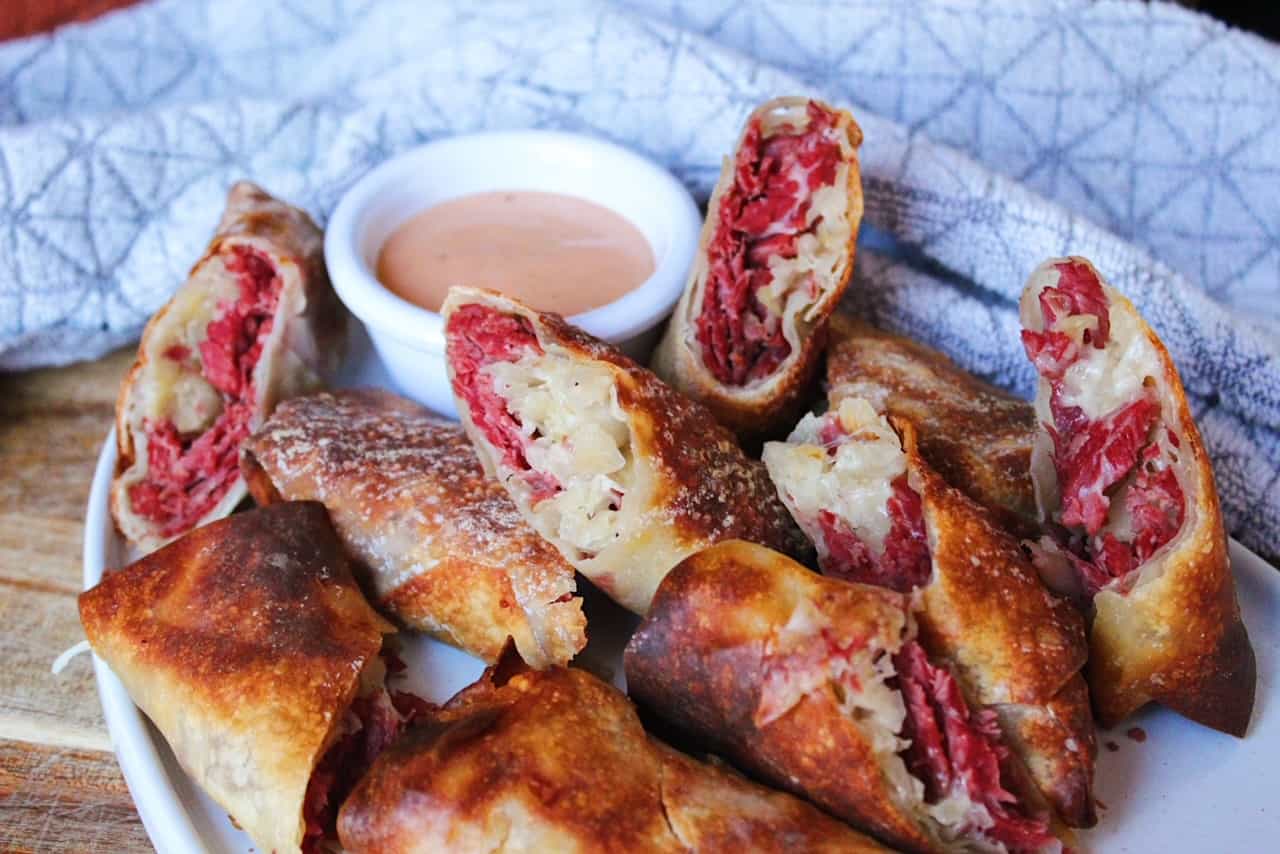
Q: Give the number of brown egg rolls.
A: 10